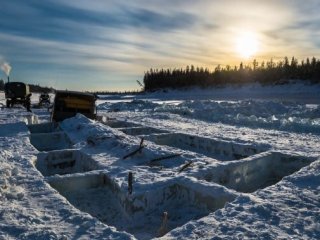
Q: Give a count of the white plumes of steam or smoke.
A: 1